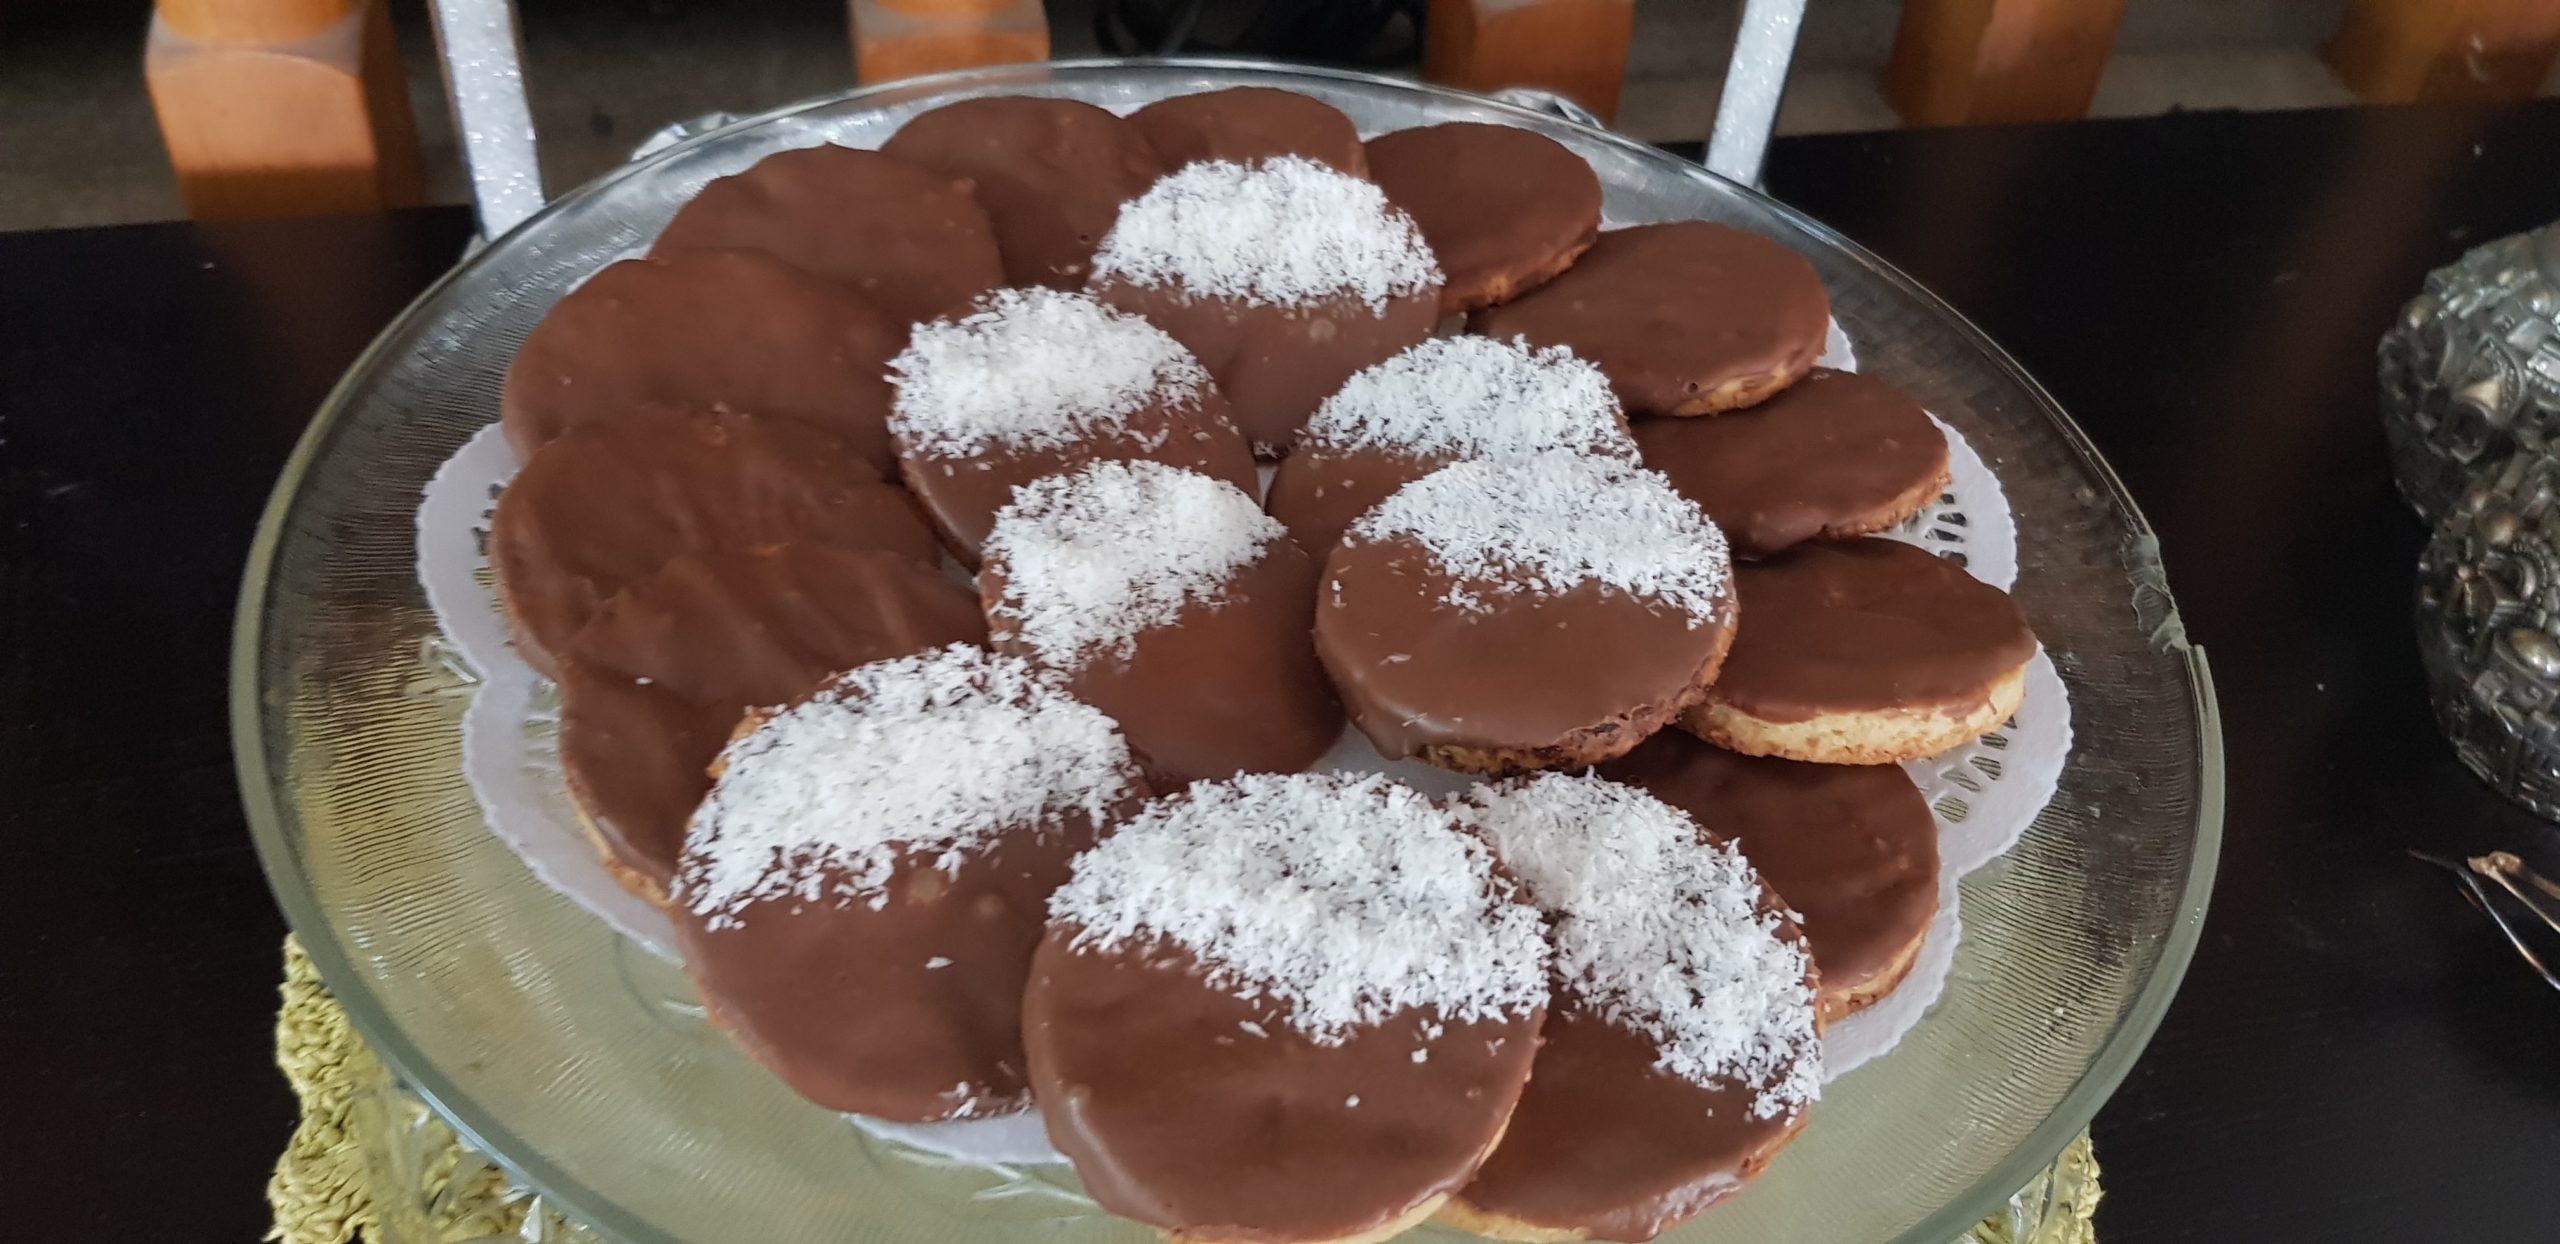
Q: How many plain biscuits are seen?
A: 12